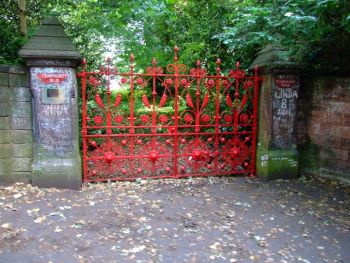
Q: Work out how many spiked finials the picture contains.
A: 9